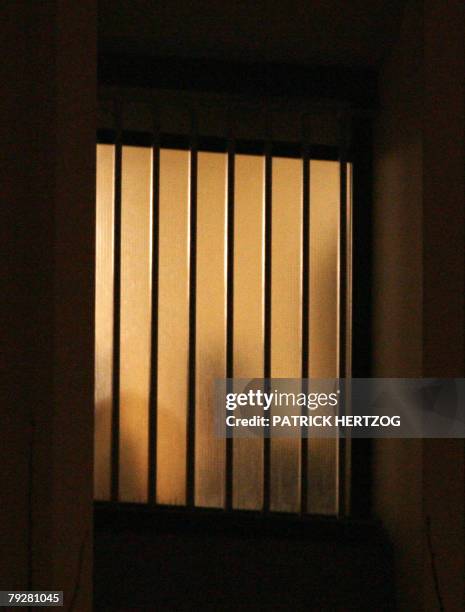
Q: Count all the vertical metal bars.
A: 7